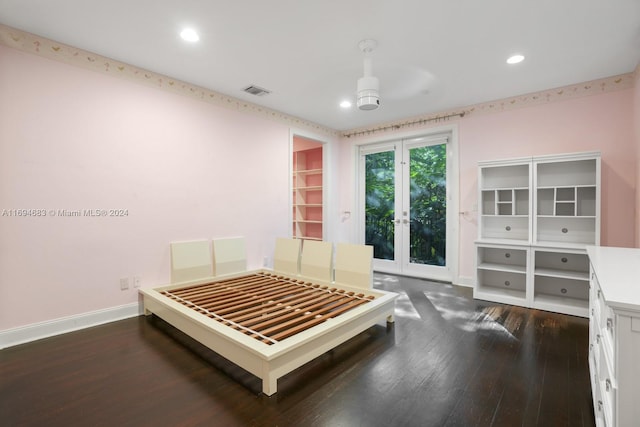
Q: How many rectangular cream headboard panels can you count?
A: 5